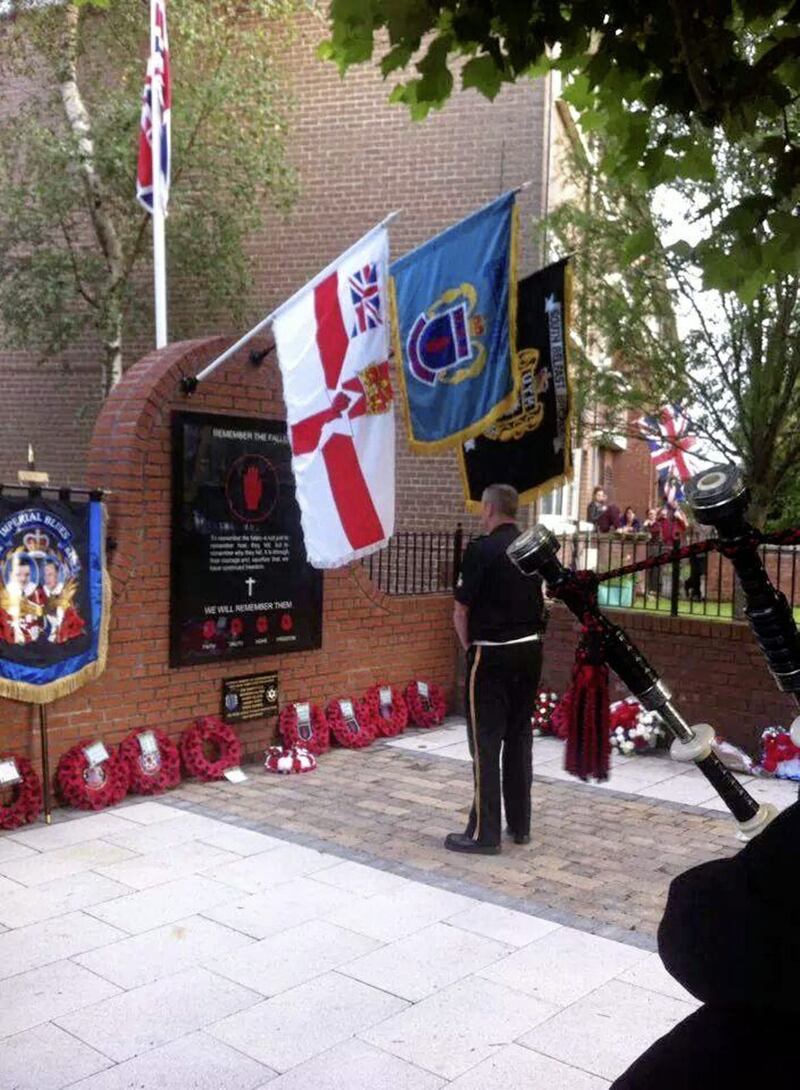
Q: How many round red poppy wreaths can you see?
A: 8